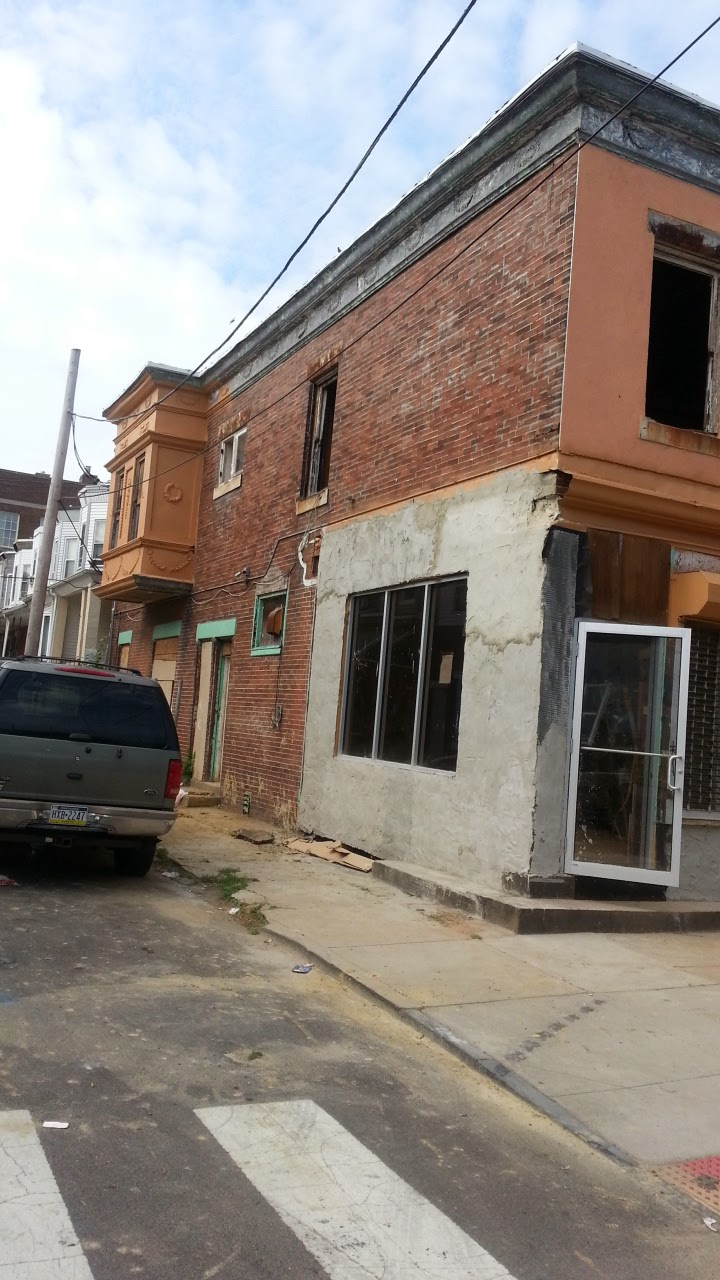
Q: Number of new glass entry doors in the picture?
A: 1